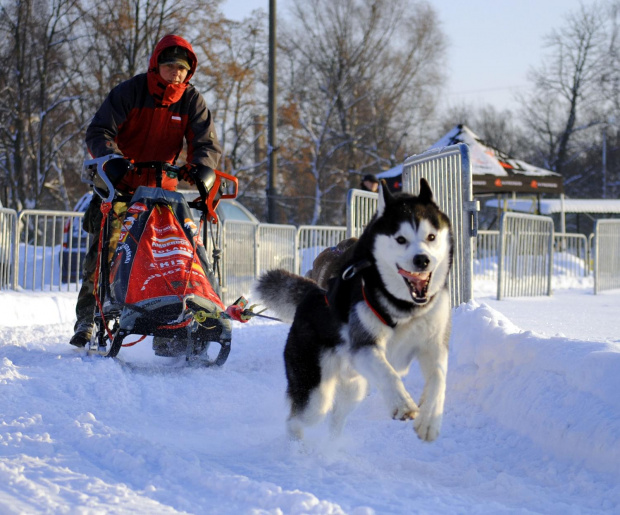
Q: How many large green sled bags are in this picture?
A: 0